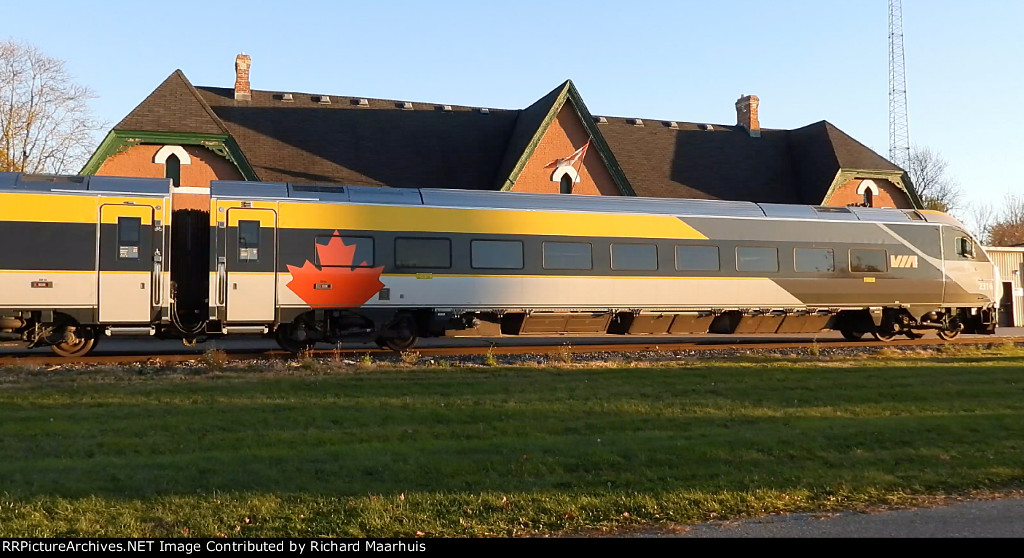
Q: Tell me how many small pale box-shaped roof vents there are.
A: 10